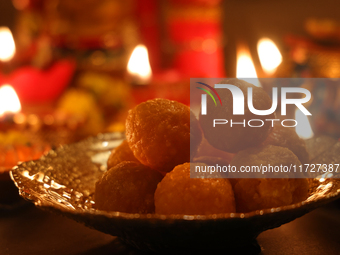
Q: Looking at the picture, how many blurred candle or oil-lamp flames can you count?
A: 6